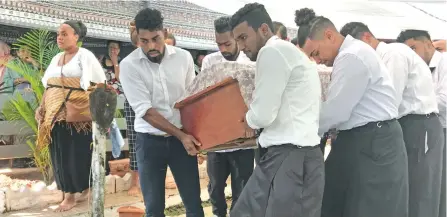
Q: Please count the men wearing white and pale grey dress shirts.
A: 6